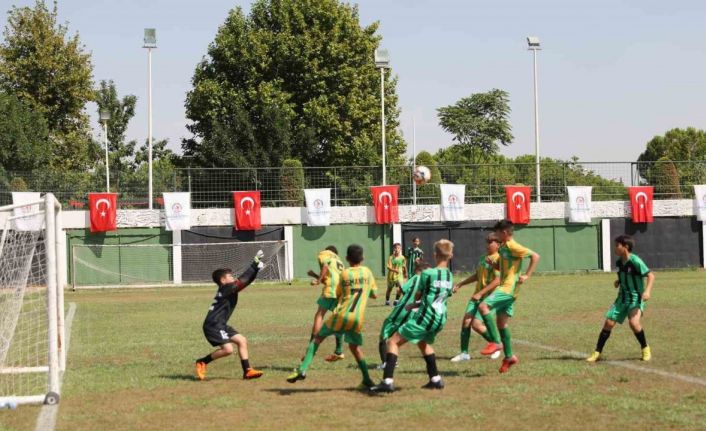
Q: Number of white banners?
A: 6